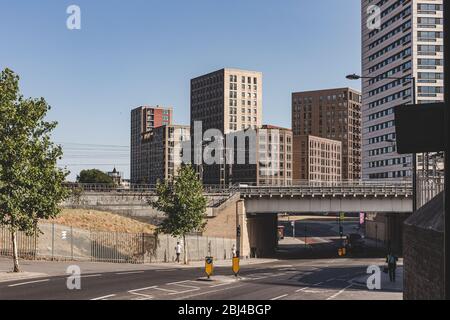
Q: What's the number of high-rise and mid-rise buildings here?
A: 7